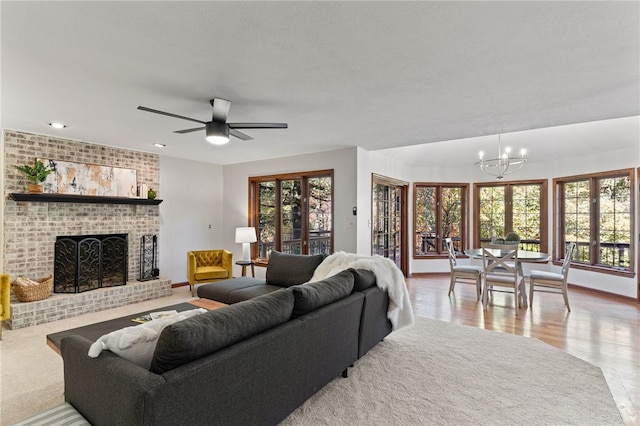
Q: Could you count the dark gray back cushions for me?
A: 4